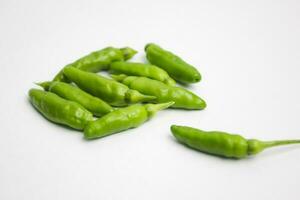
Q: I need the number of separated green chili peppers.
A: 1